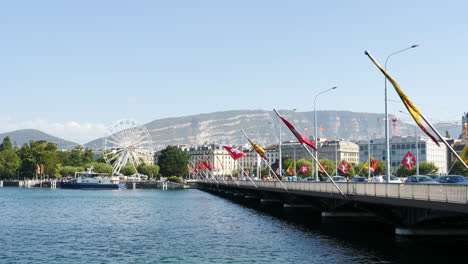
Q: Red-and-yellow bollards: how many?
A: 0